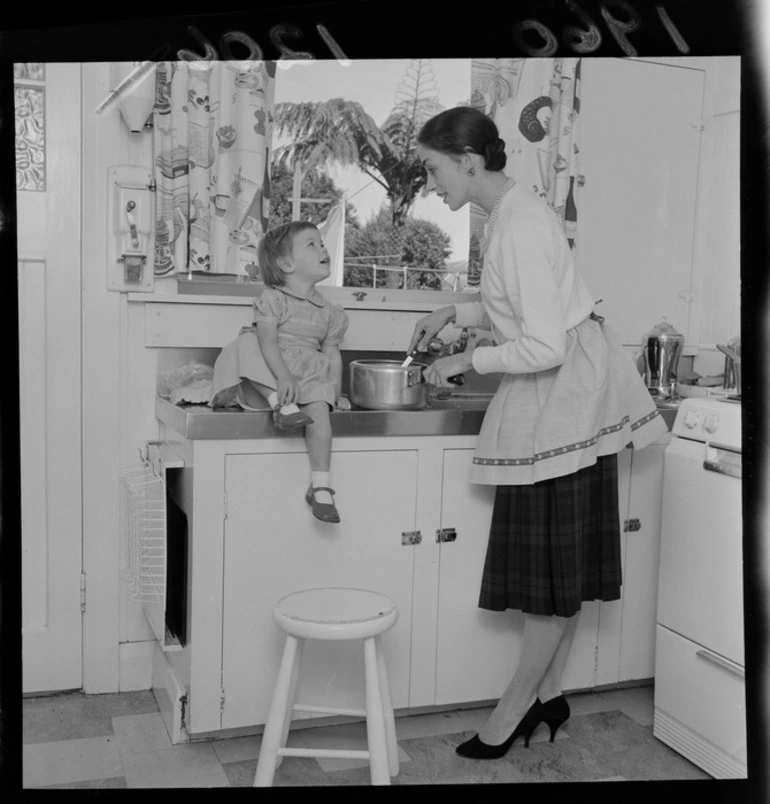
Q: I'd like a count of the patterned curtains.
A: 2